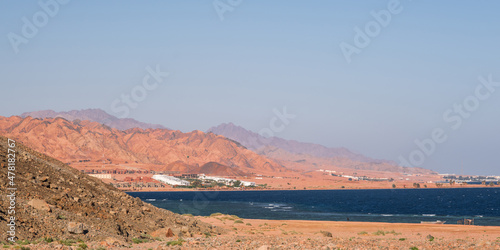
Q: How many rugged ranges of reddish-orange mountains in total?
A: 1